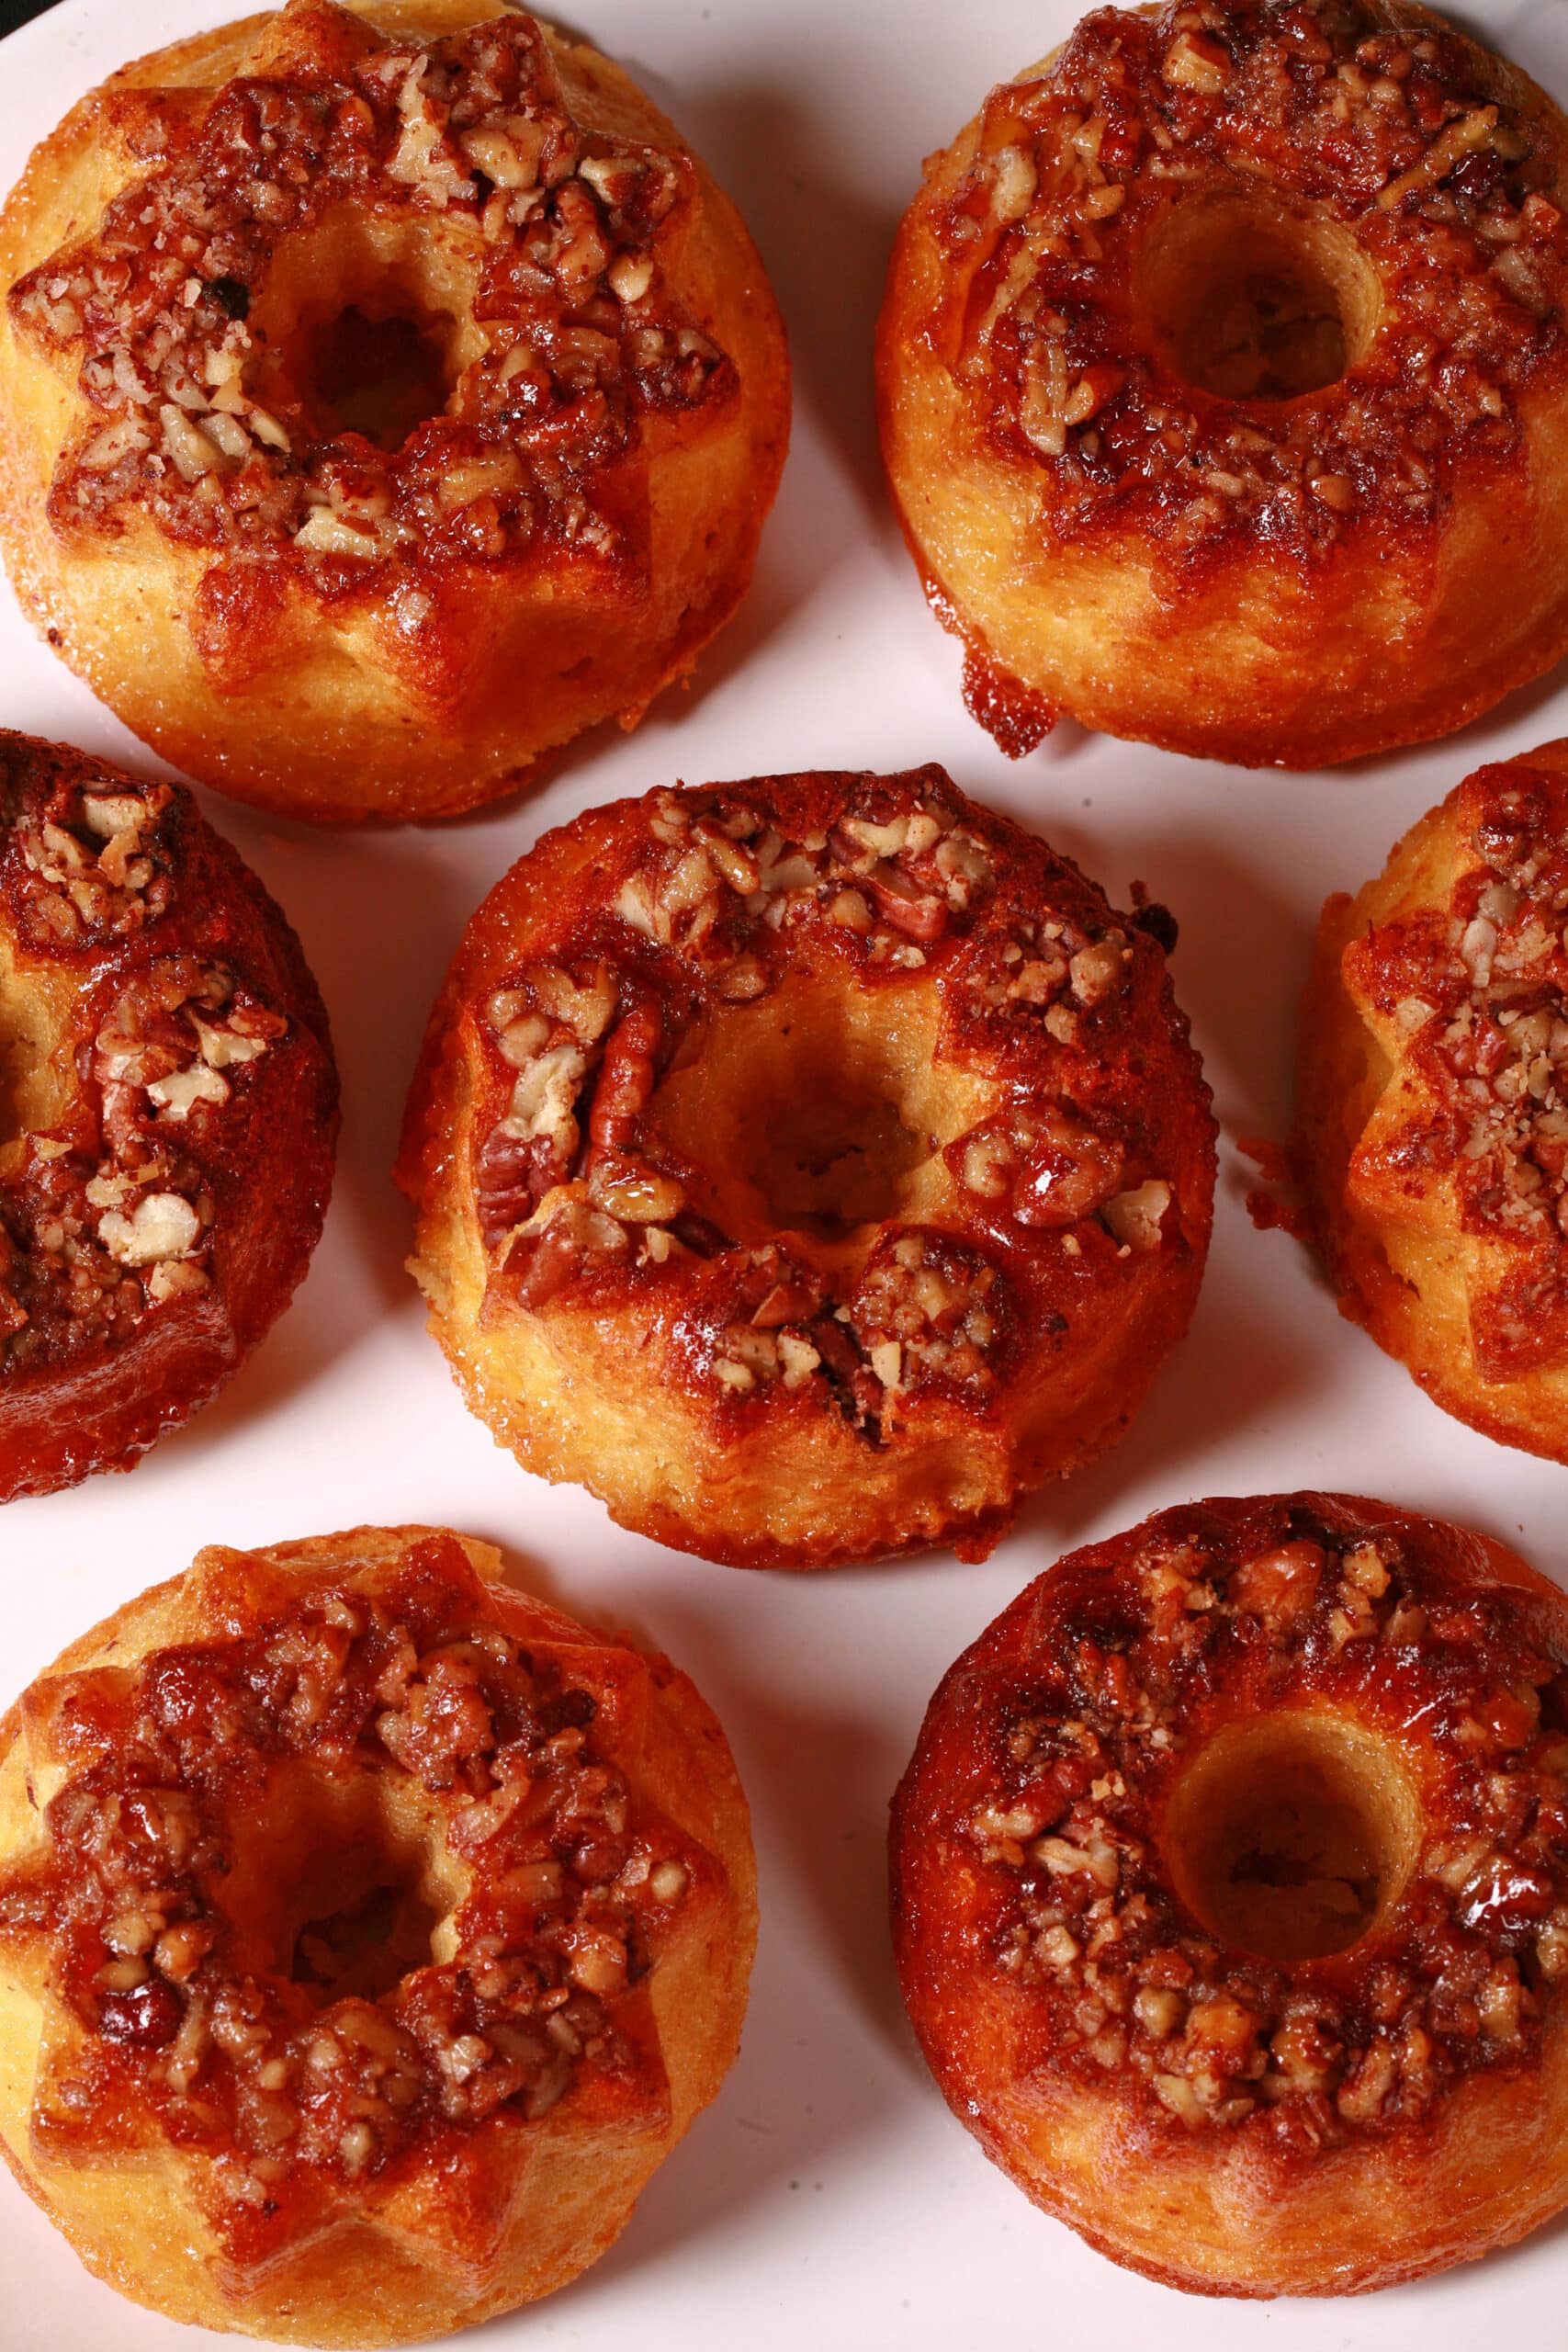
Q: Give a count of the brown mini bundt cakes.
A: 7